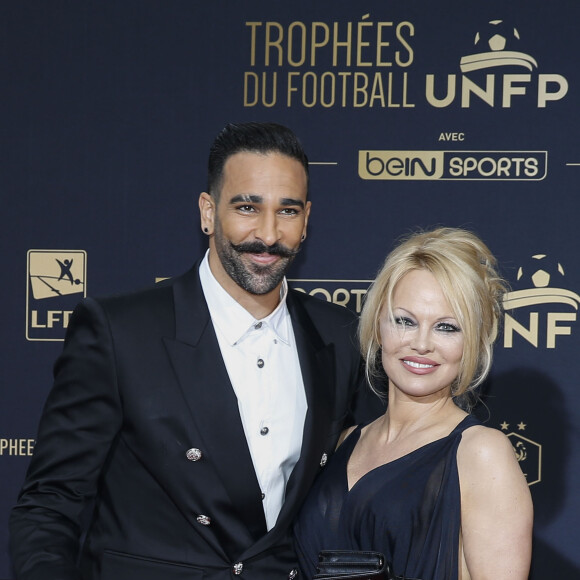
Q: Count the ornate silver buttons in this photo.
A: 5